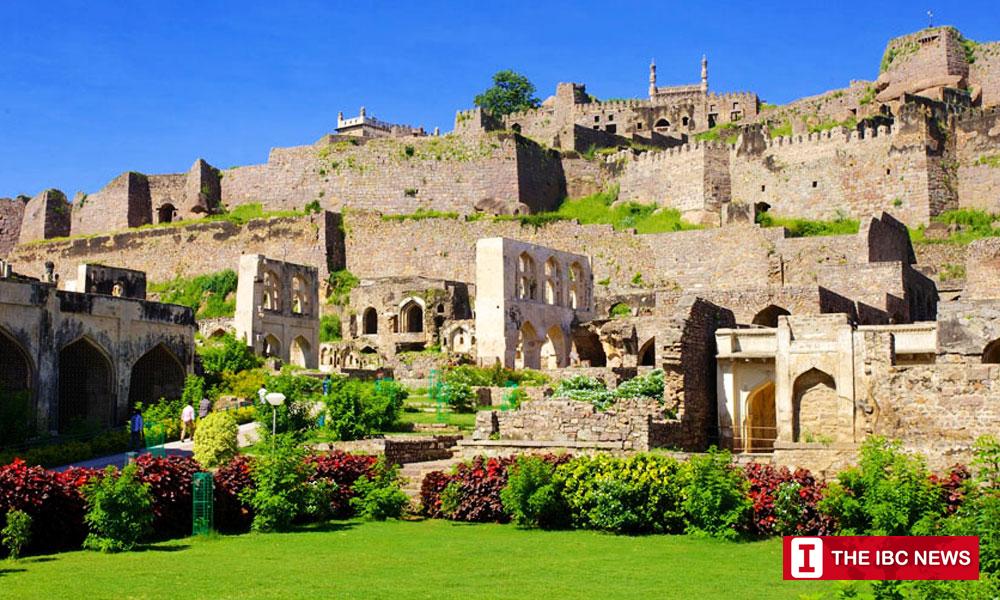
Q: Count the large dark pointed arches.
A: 3